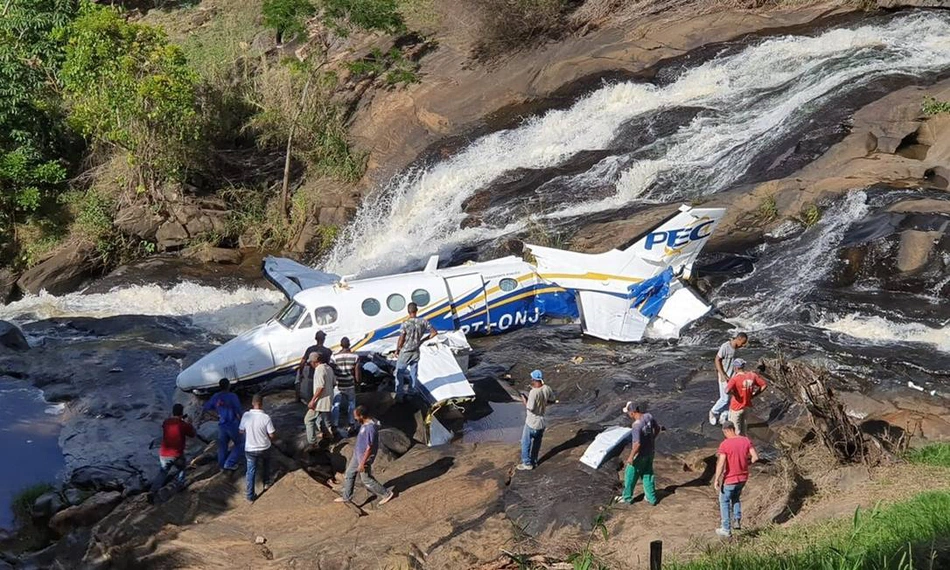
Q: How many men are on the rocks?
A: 13